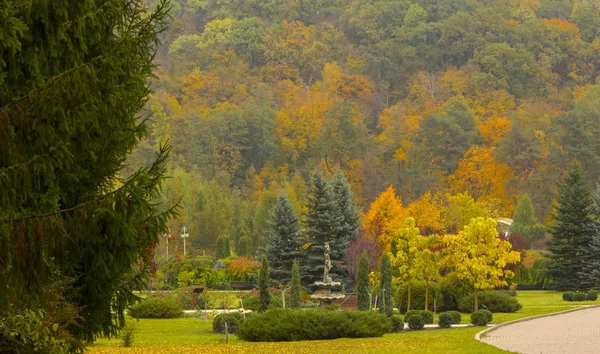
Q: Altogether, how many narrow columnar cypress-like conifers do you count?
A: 4